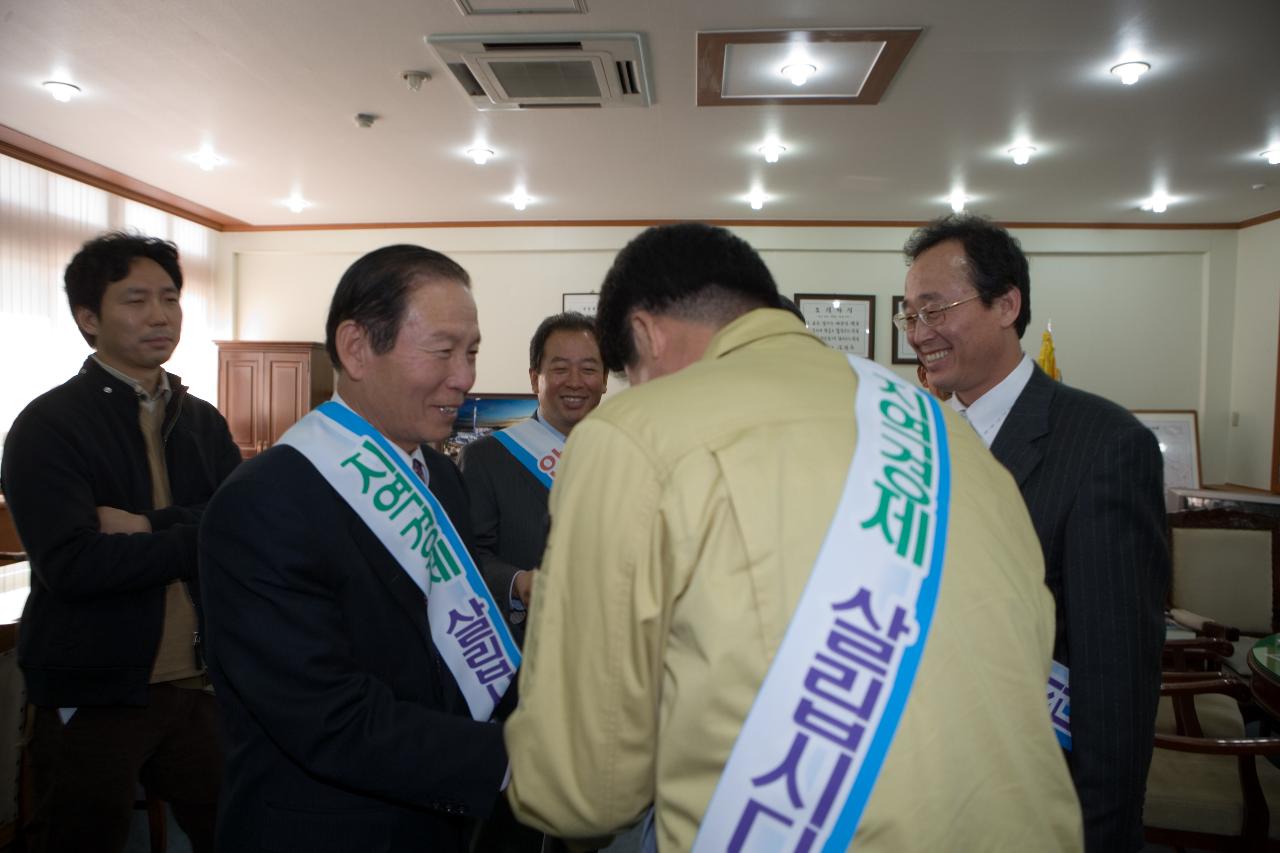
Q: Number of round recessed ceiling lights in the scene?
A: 13